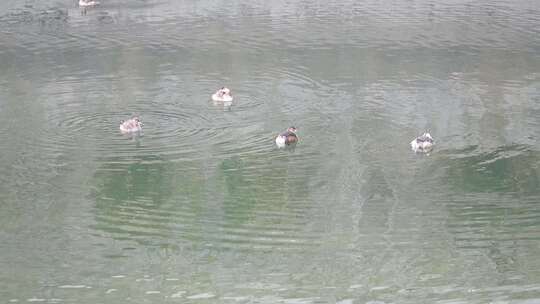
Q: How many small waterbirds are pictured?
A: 5